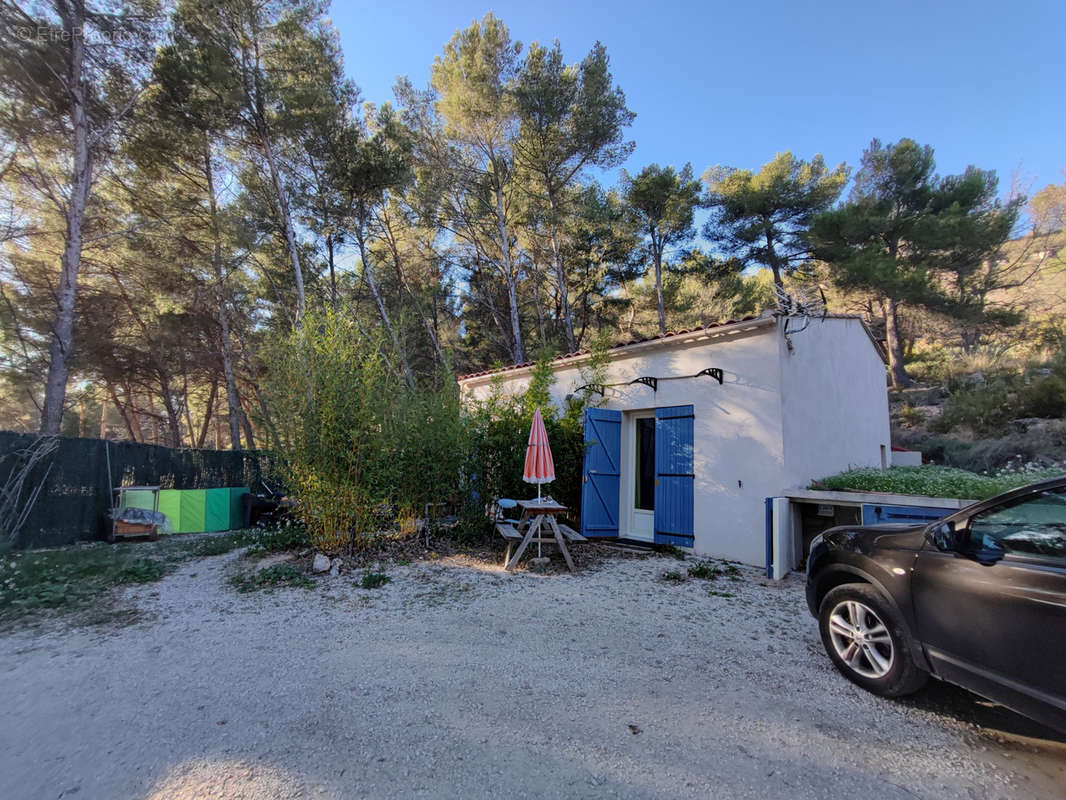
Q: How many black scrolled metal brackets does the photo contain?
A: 3